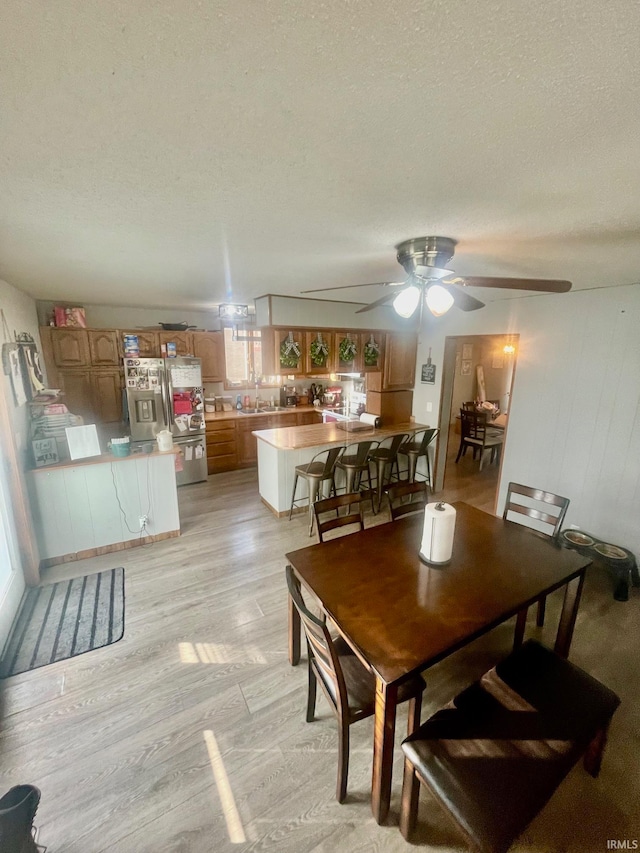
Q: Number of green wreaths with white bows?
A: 4